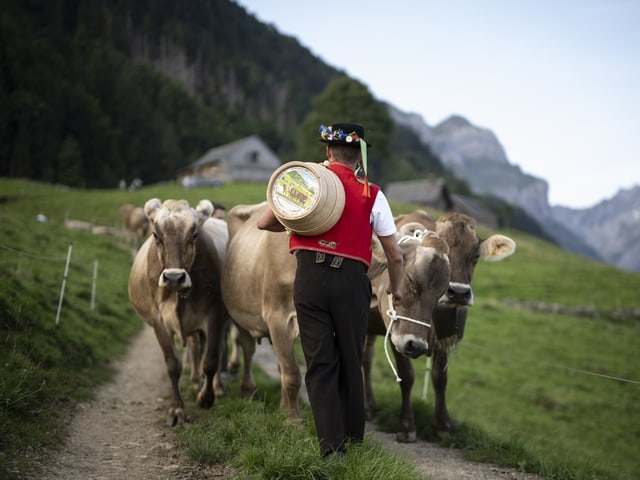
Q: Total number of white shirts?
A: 1